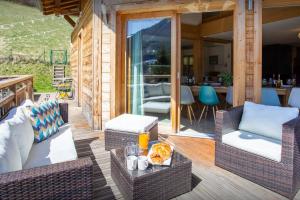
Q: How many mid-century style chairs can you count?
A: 5